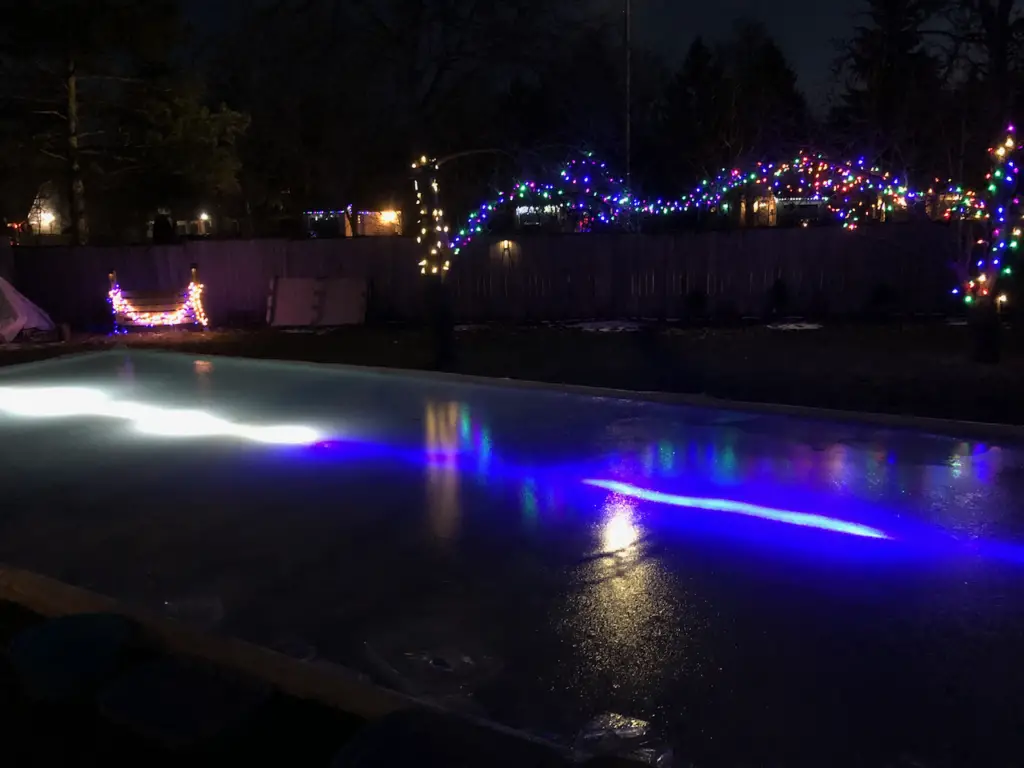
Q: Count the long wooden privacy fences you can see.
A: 1